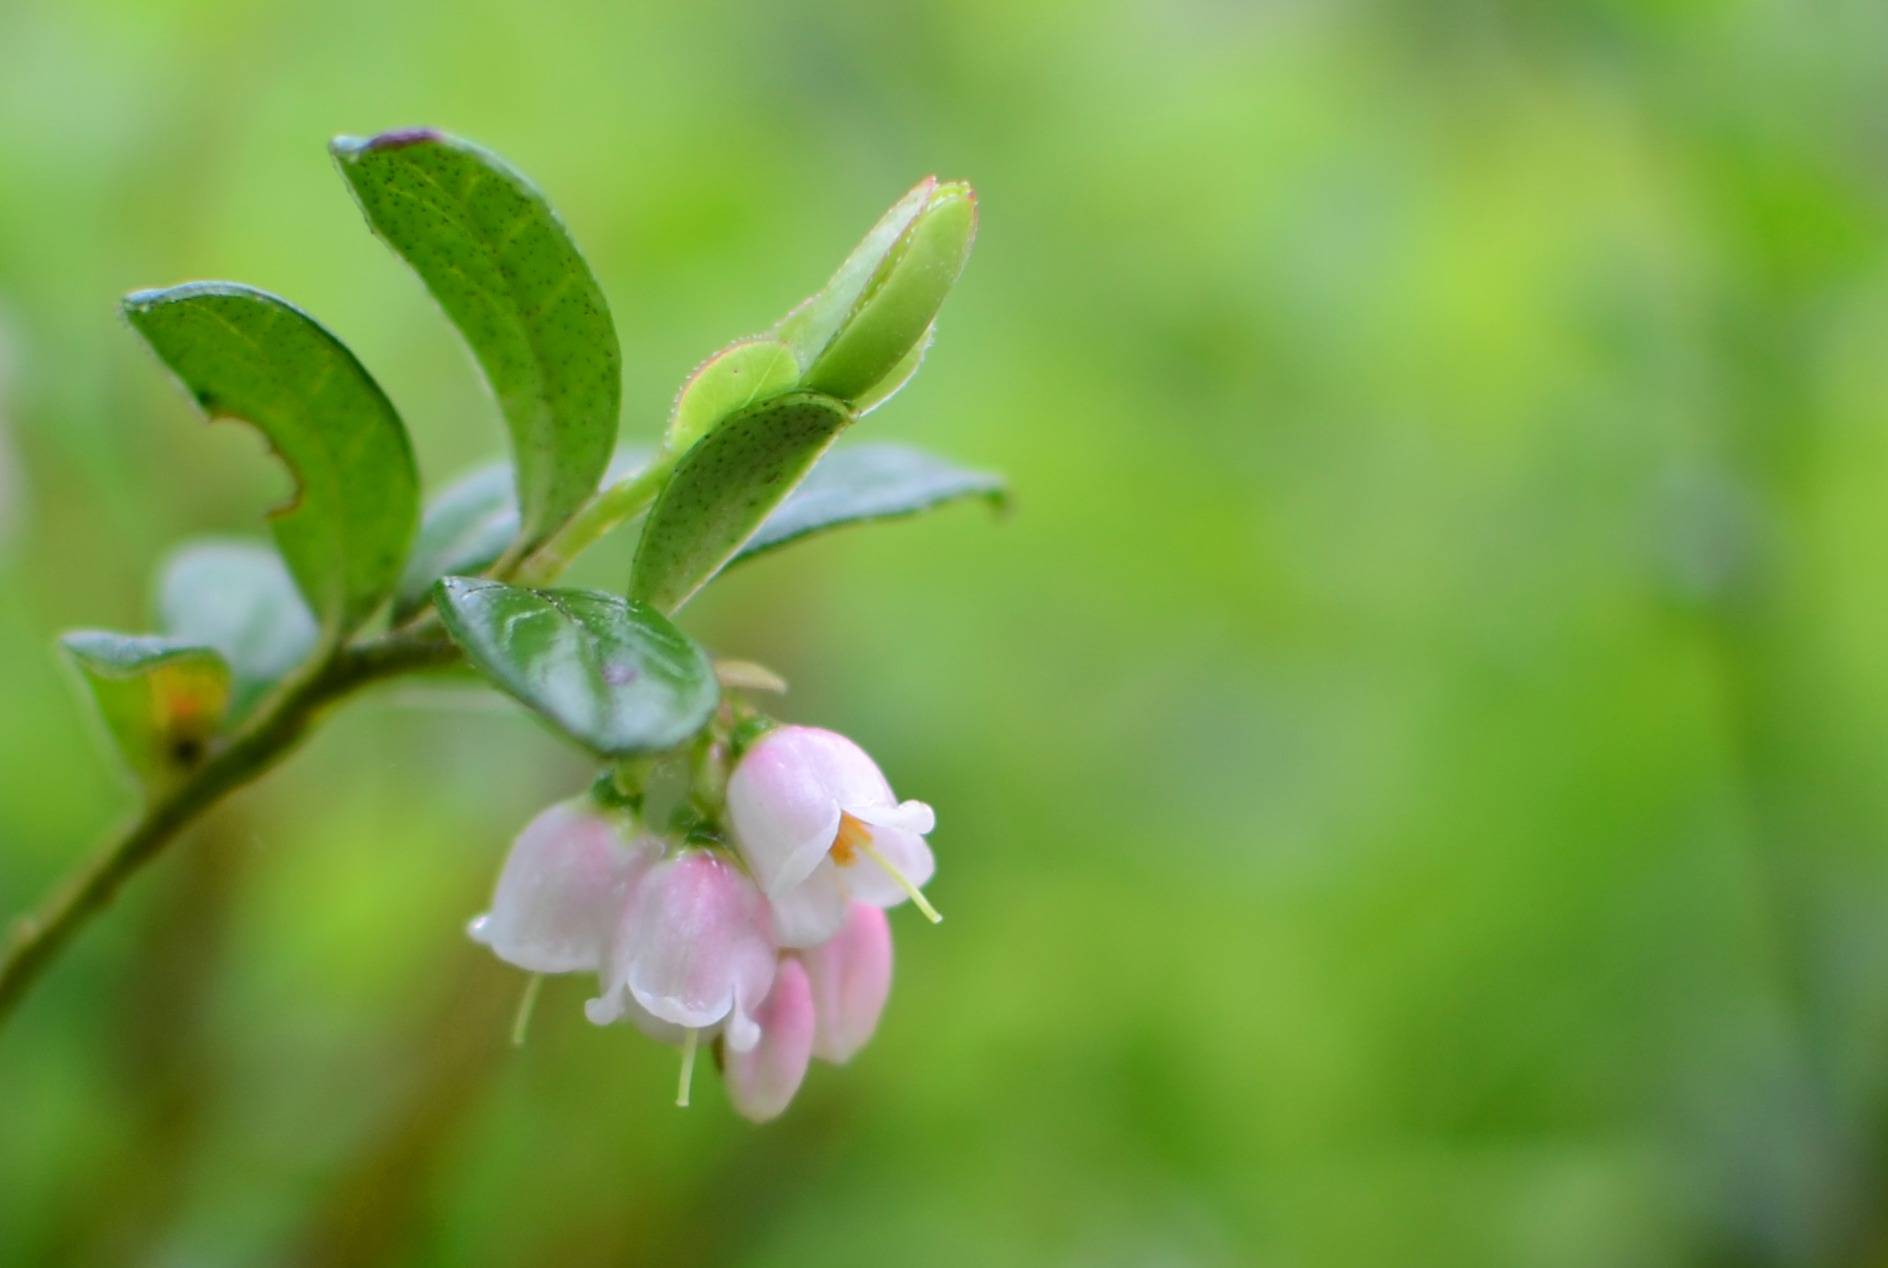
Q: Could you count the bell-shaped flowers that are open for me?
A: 3